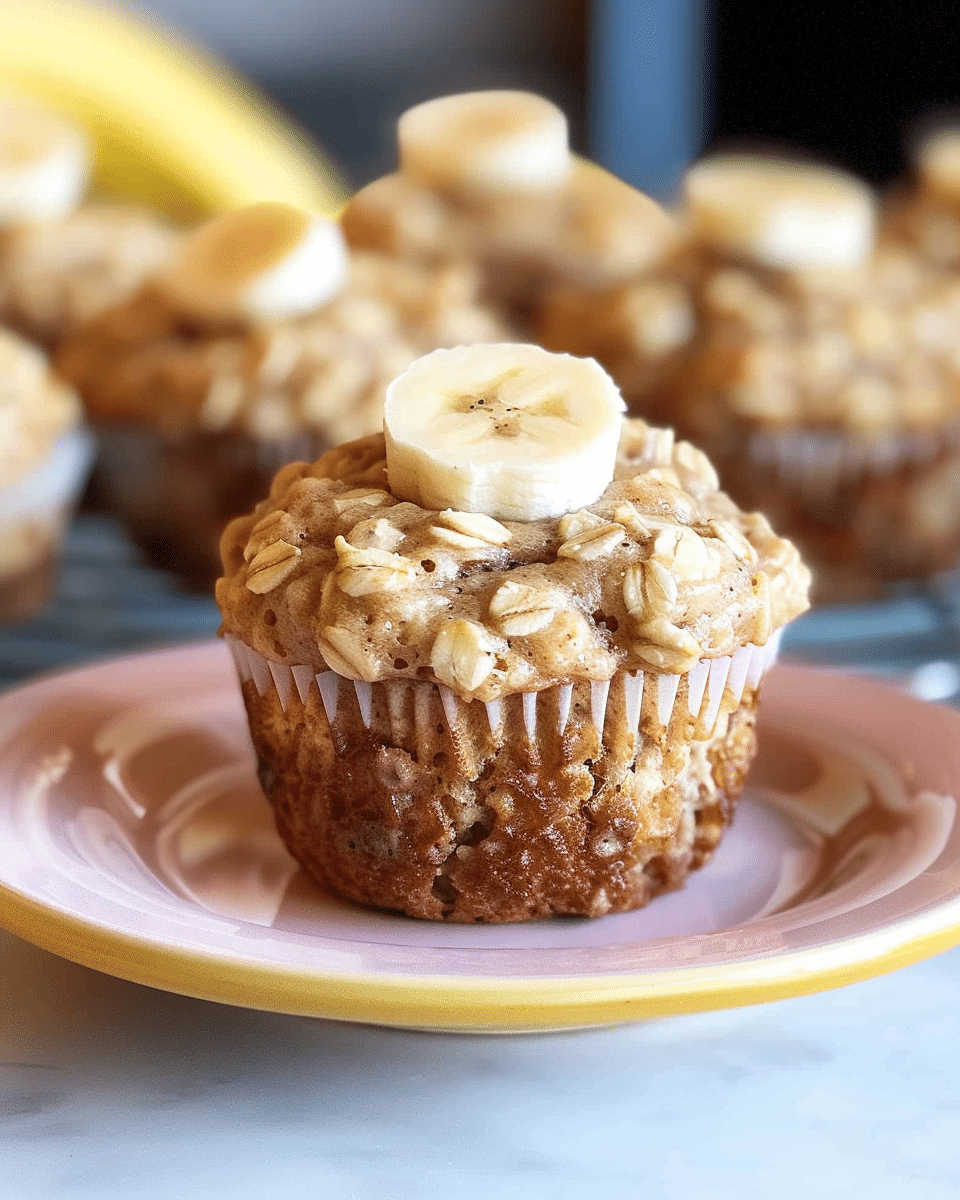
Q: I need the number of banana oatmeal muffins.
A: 7